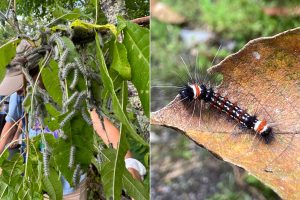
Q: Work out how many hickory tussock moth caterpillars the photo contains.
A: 0